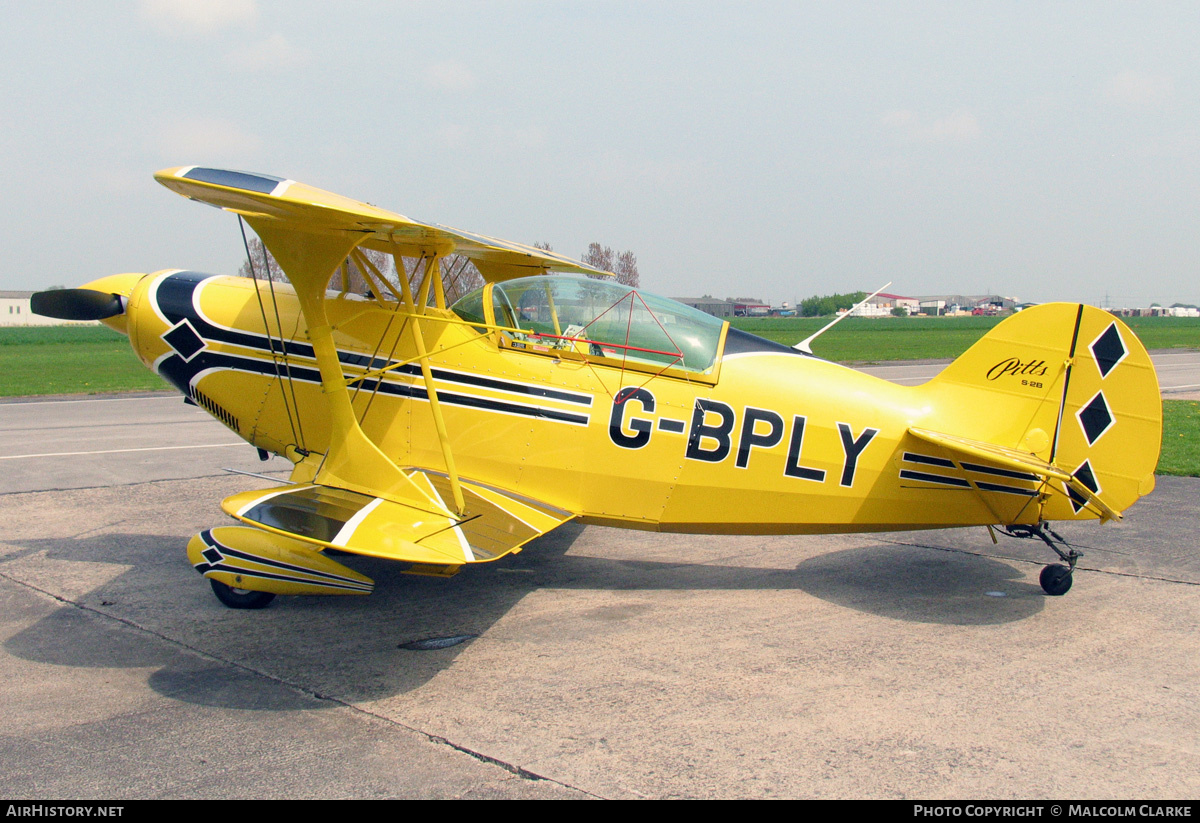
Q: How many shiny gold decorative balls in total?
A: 0